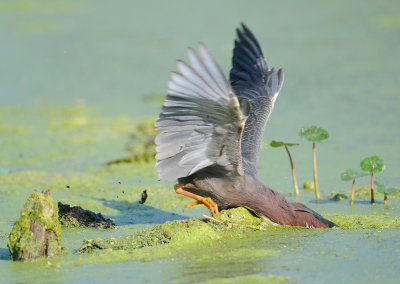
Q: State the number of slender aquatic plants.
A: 5